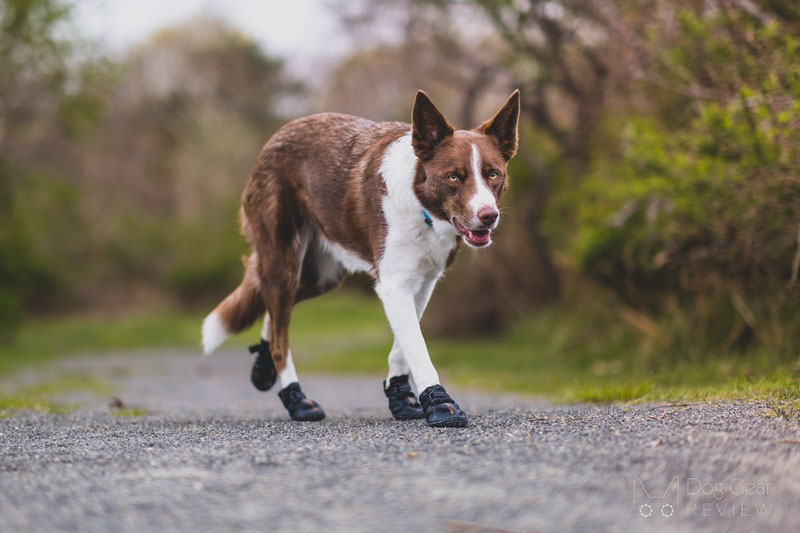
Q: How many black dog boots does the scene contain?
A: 4